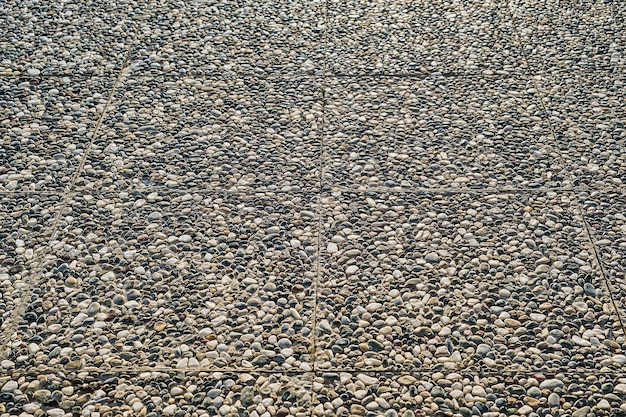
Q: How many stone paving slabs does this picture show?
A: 14